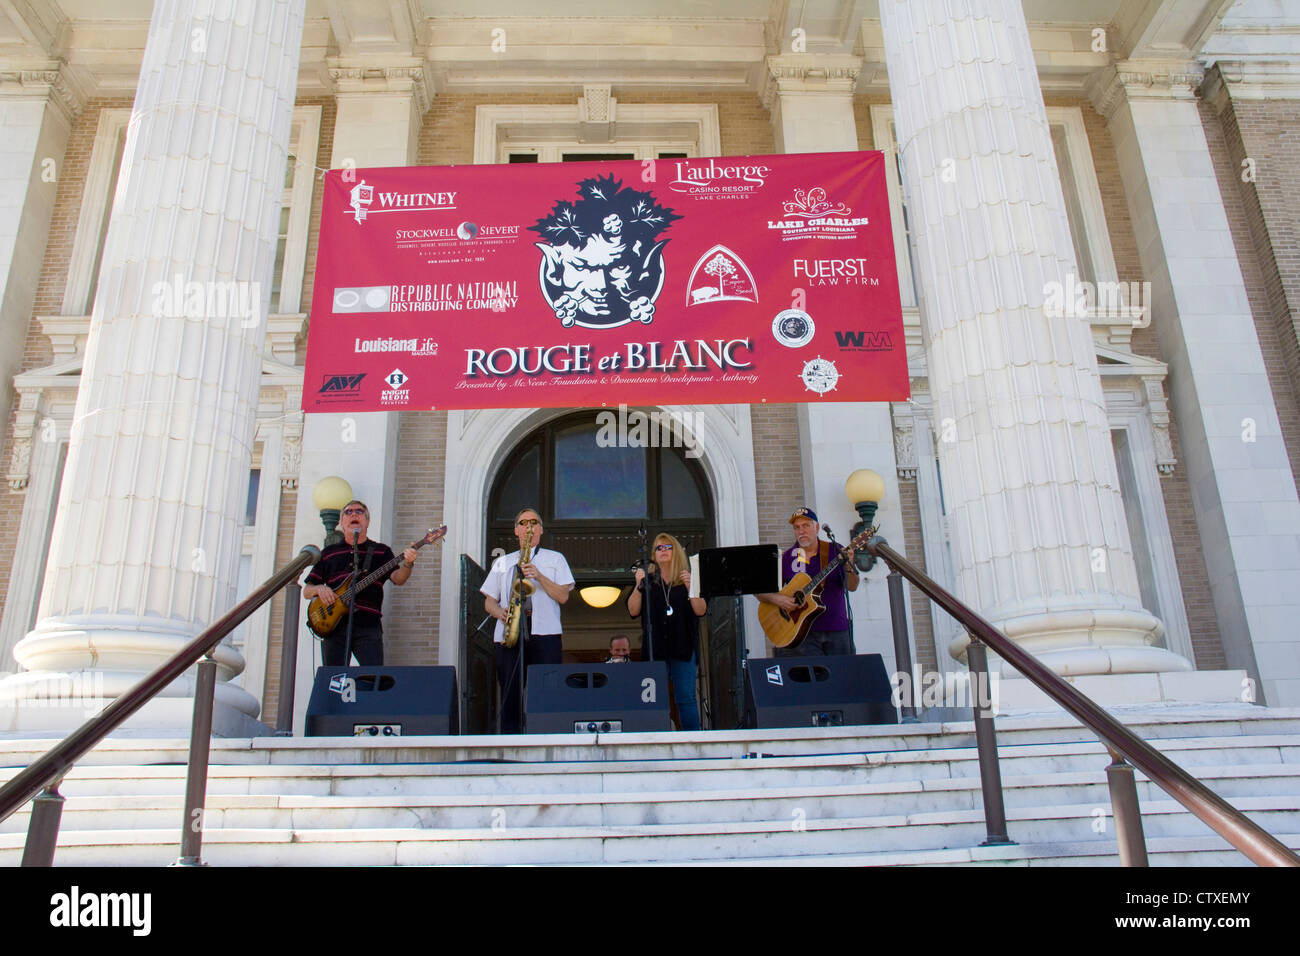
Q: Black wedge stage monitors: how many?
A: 3